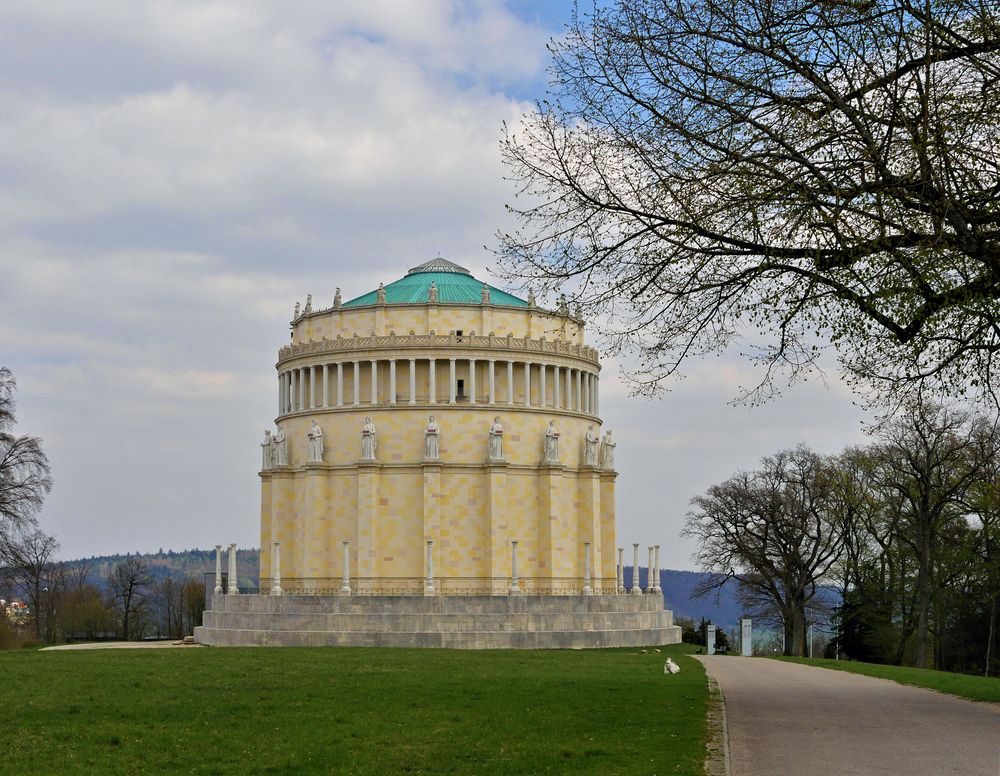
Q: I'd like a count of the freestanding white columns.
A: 12